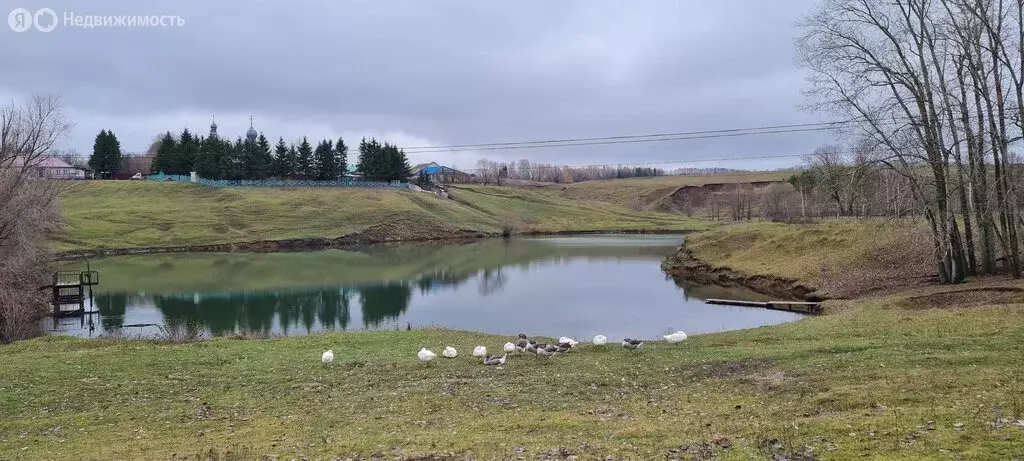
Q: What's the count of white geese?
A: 8